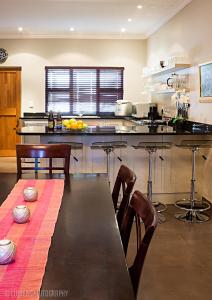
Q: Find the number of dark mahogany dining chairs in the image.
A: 3